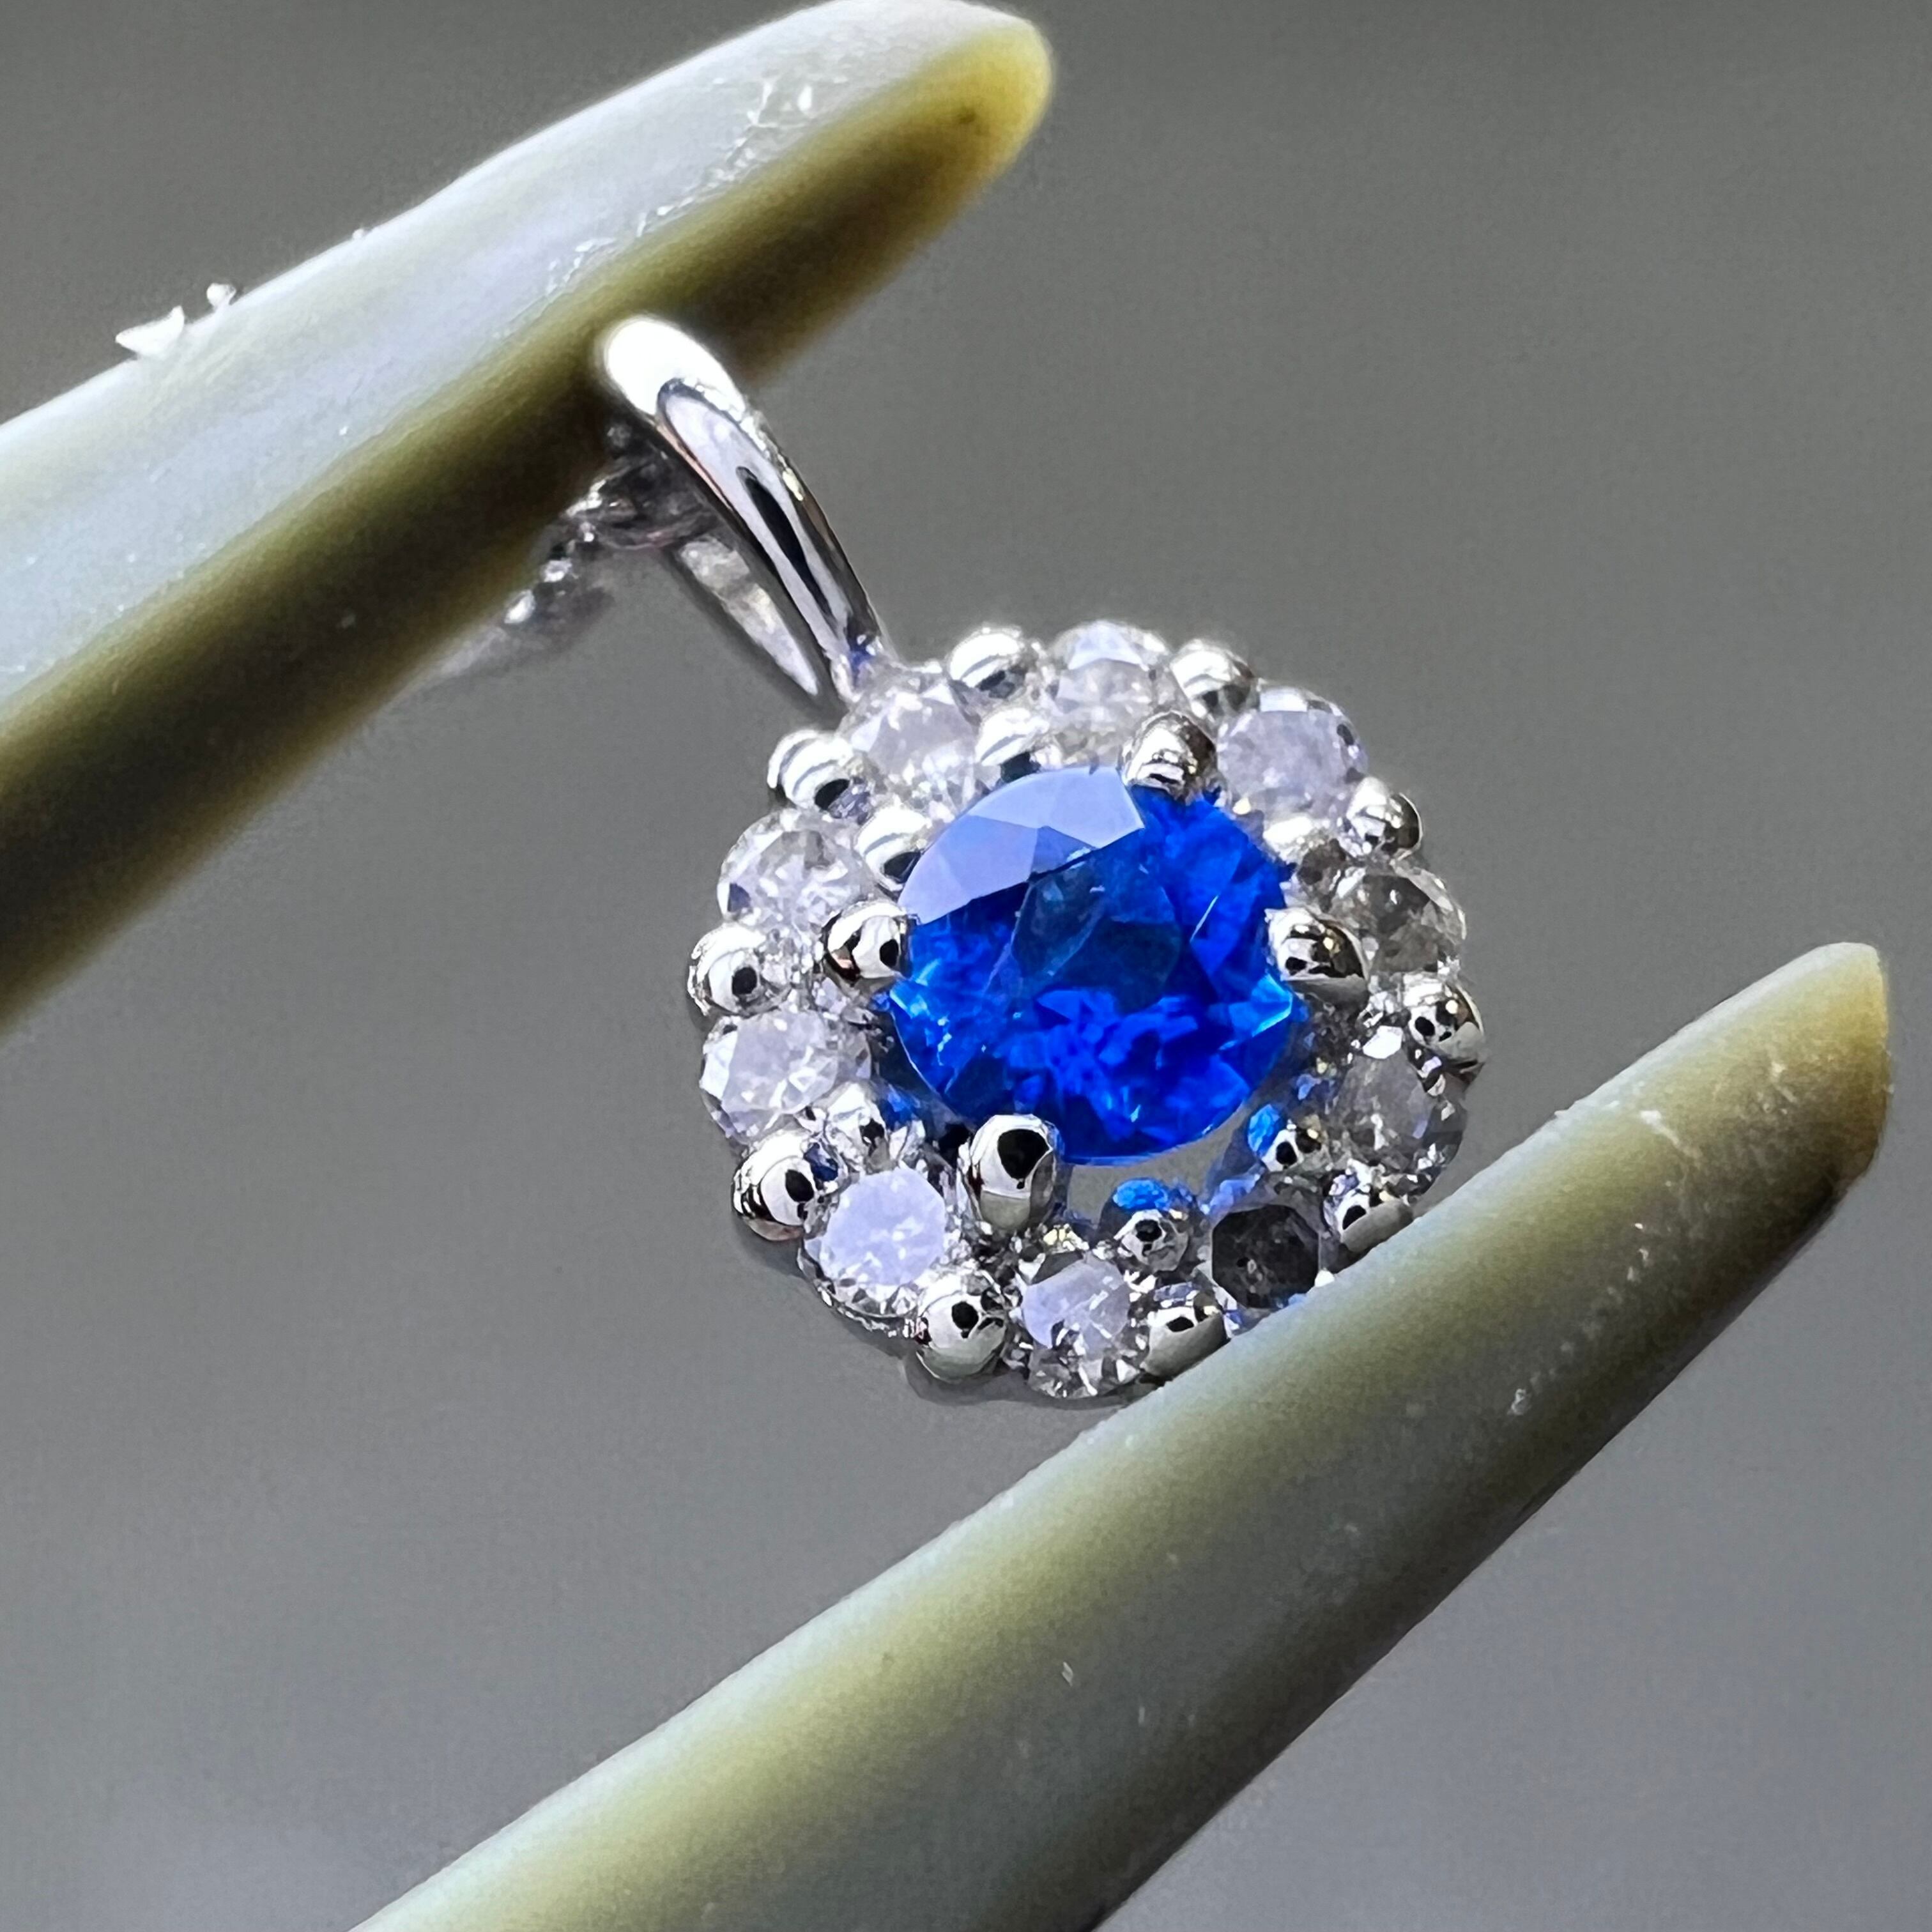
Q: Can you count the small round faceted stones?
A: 10